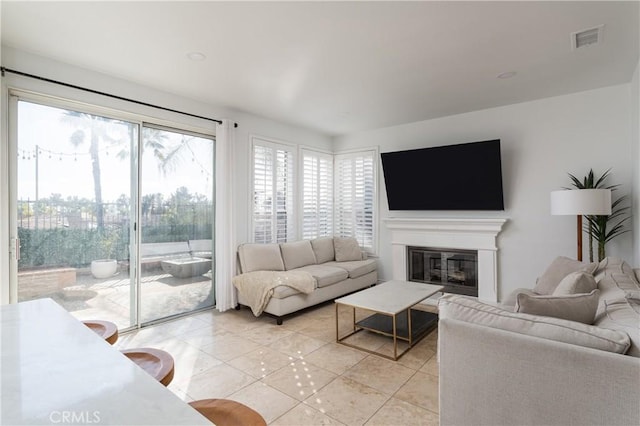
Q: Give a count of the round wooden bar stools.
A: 3